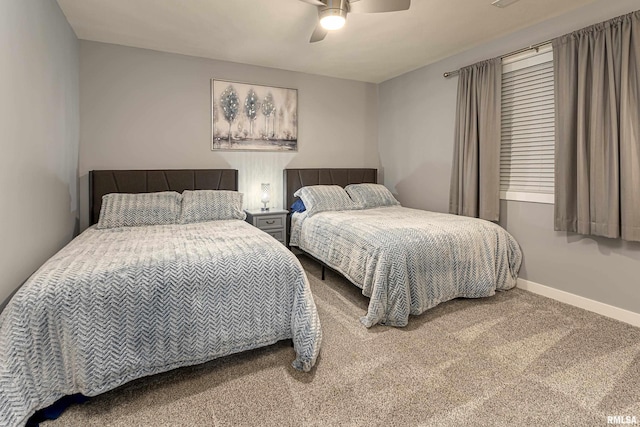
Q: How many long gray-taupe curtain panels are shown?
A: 2